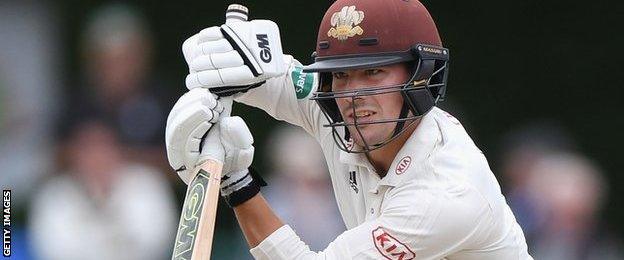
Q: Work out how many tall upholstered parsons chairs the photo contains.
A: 0